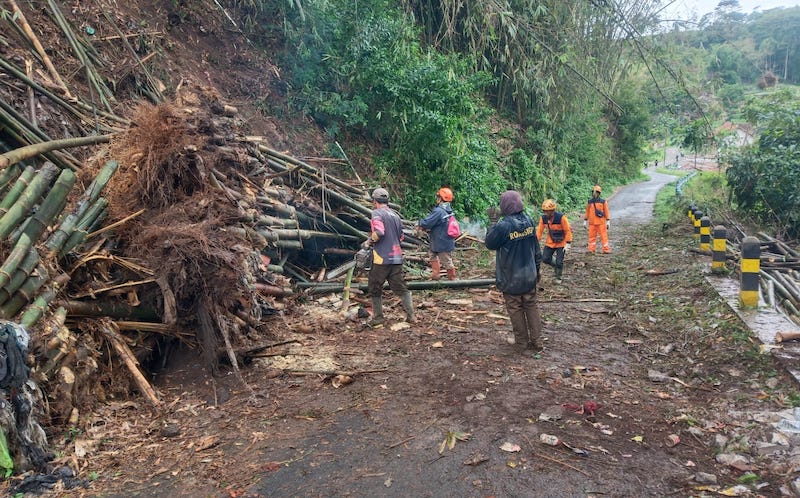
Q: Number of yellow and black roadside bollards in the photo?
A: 6